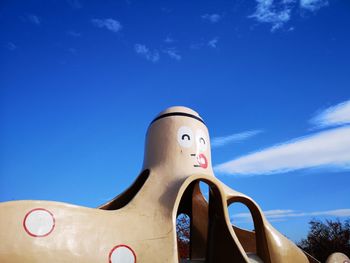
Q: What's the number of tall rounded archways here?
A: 2